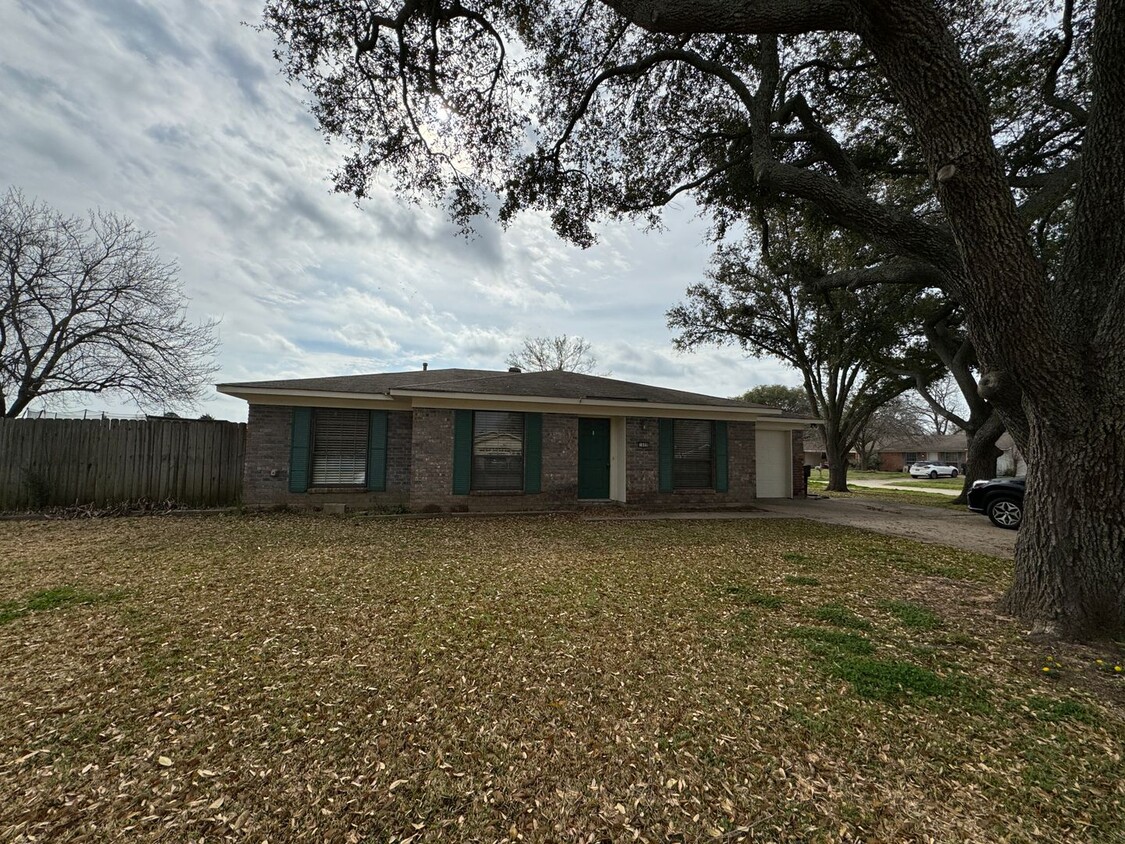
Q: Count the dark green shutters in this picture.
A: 6